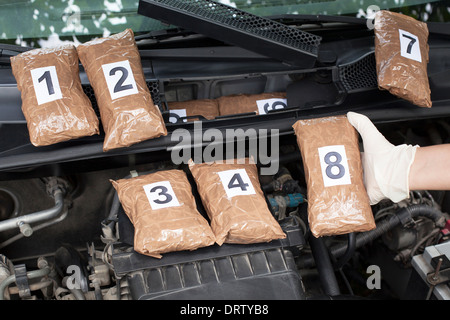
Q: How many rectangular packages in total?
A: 8